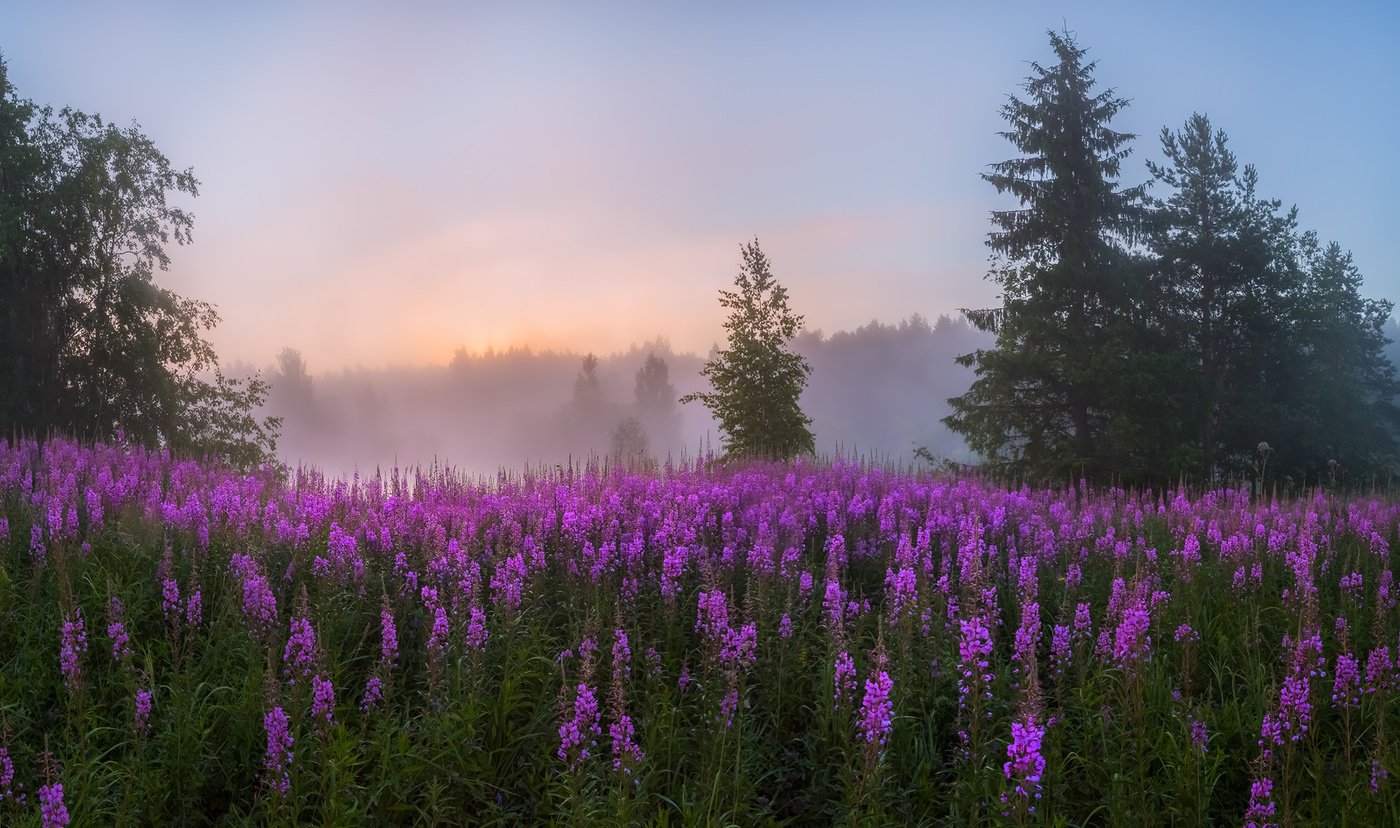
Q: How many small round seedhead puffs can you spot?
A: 2